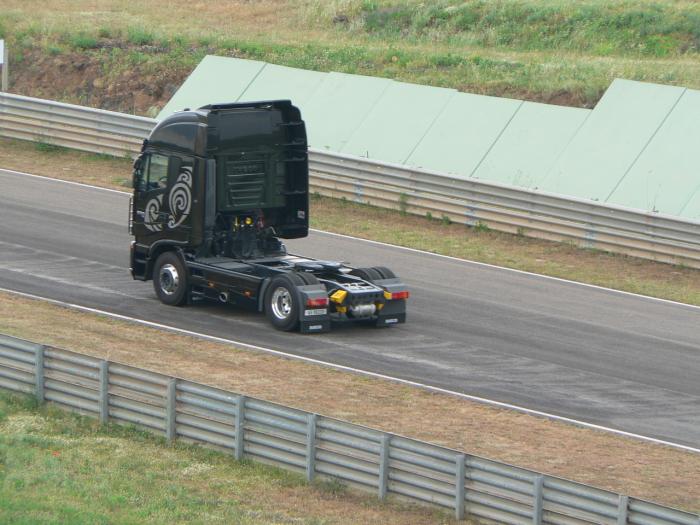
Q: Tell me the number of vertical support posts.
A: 9